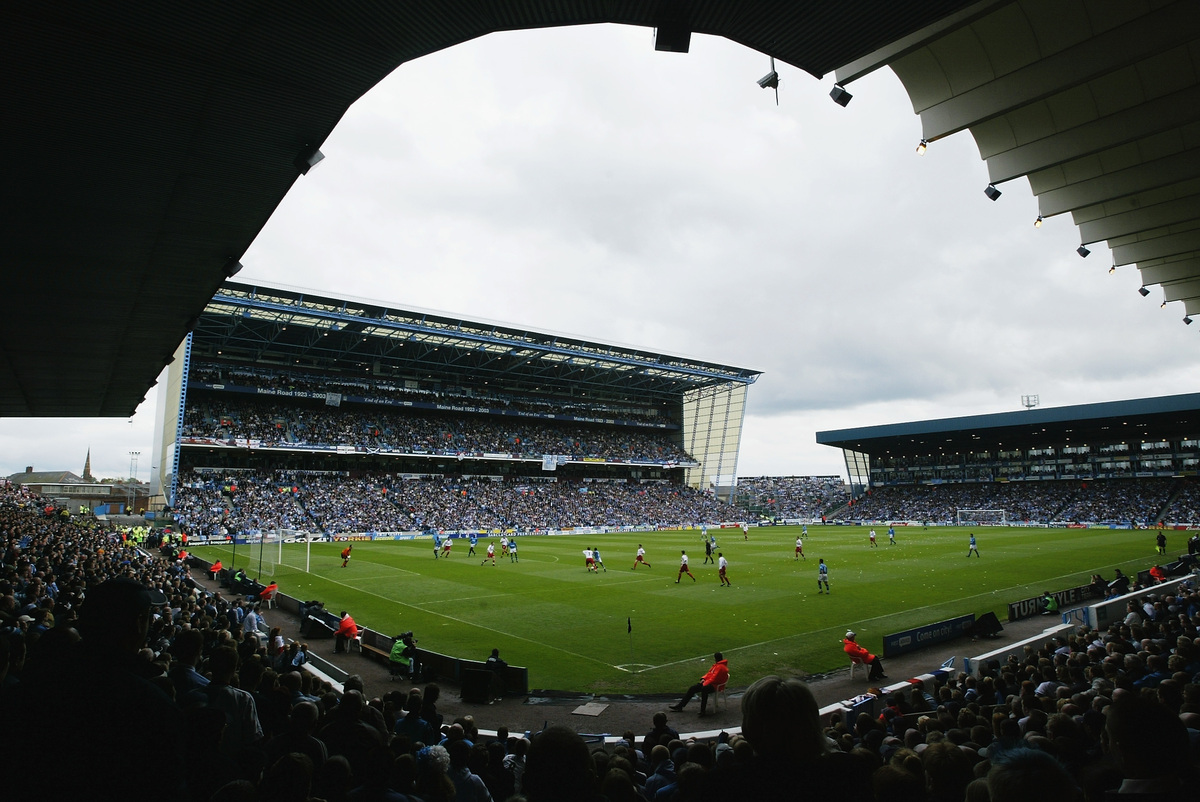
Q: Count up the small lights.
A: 4